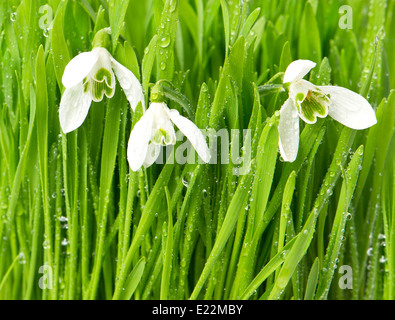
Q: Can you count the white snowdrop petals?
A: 9